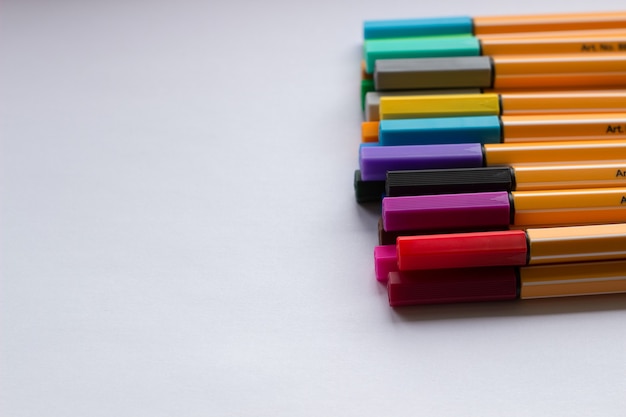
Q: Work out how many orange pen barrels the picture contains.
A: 10